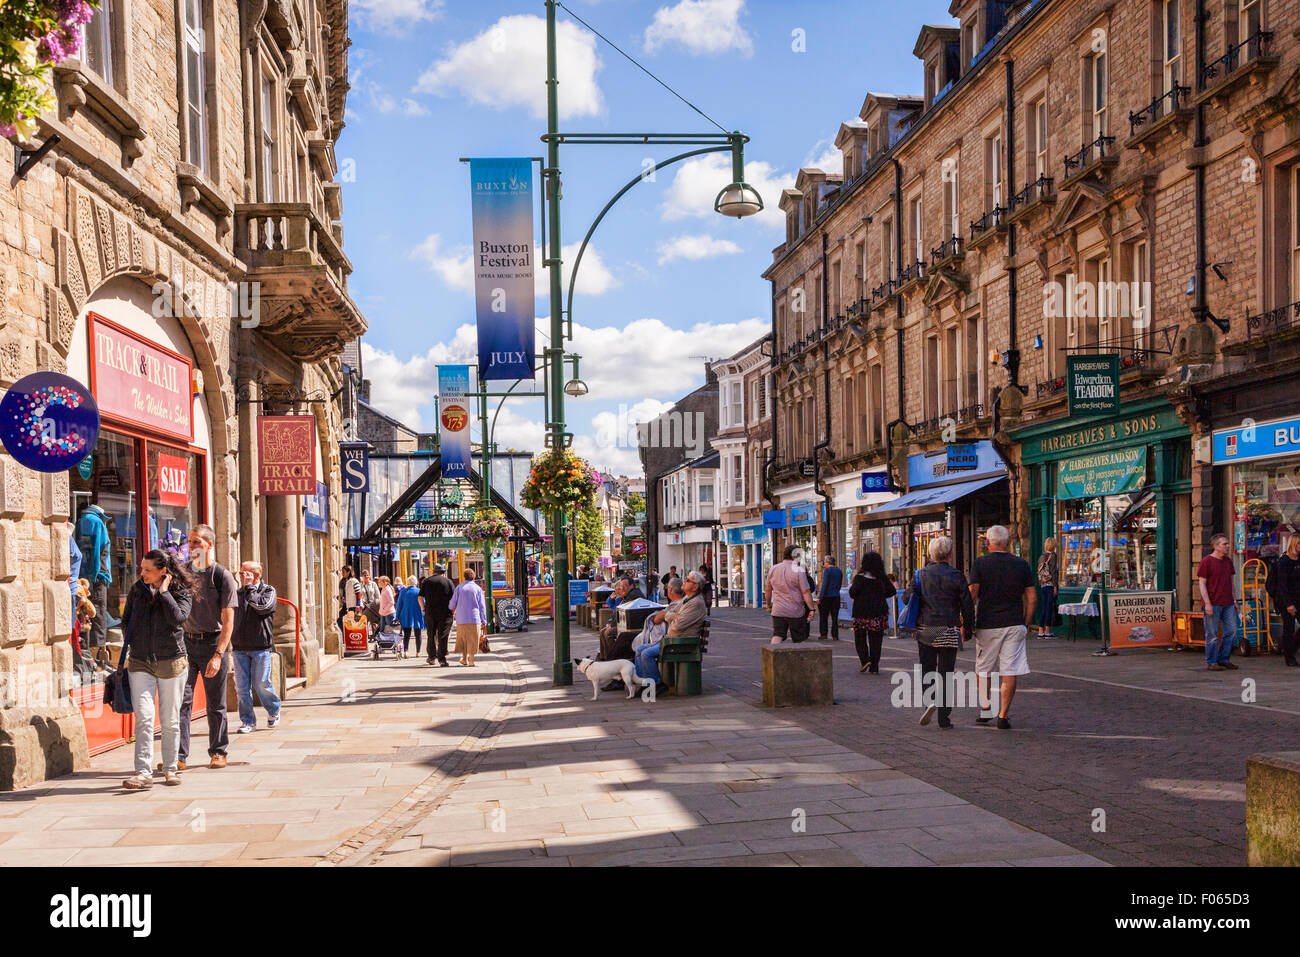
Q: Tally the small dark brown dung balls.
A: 0